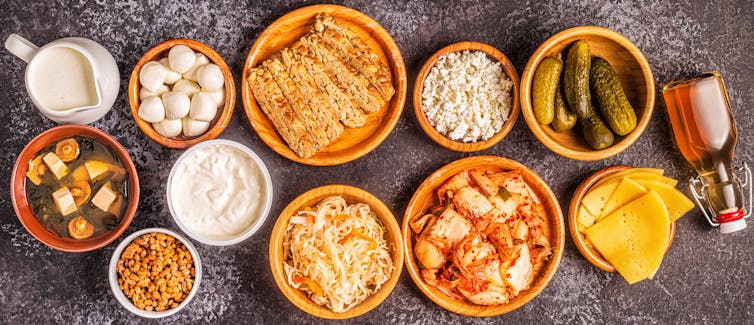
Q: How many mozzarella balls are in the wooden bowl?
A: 13